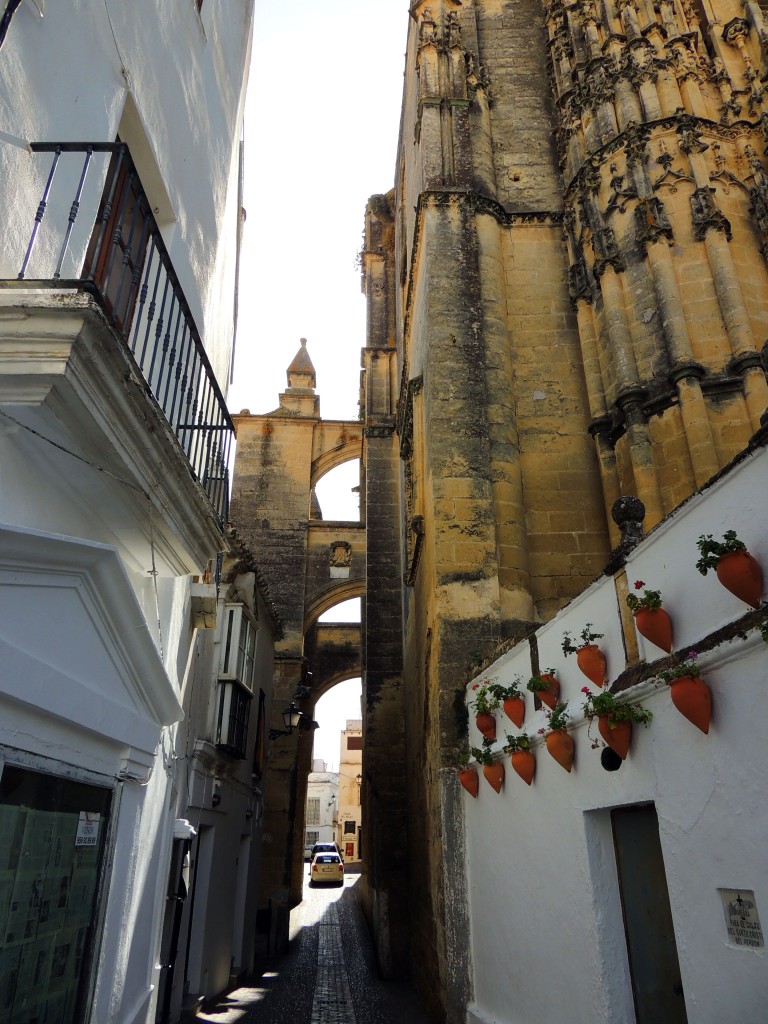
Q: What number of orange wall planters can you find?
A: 12